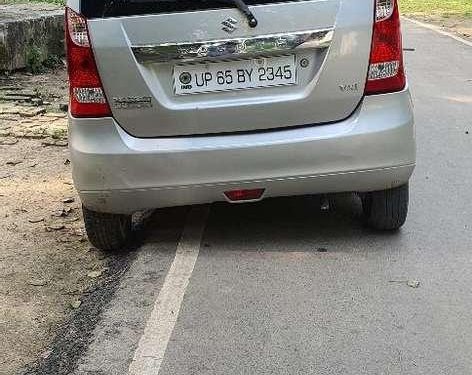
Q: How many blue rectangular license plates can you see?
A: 0